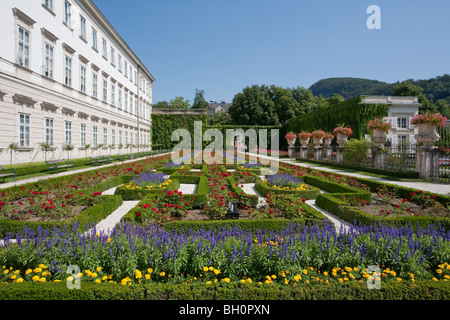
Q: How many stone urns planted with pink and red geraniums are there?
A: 7